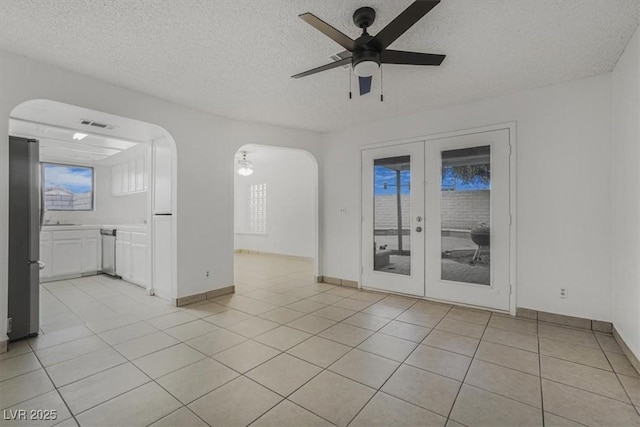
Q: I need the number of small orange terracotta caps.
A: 0